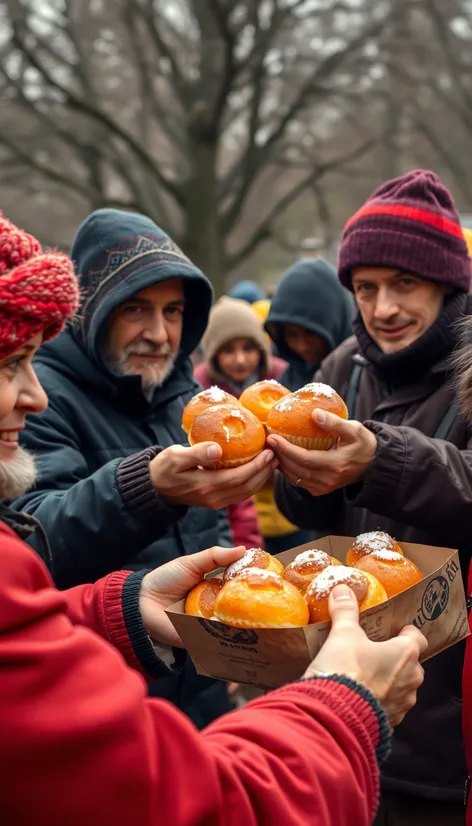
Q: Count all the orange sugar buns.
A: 11